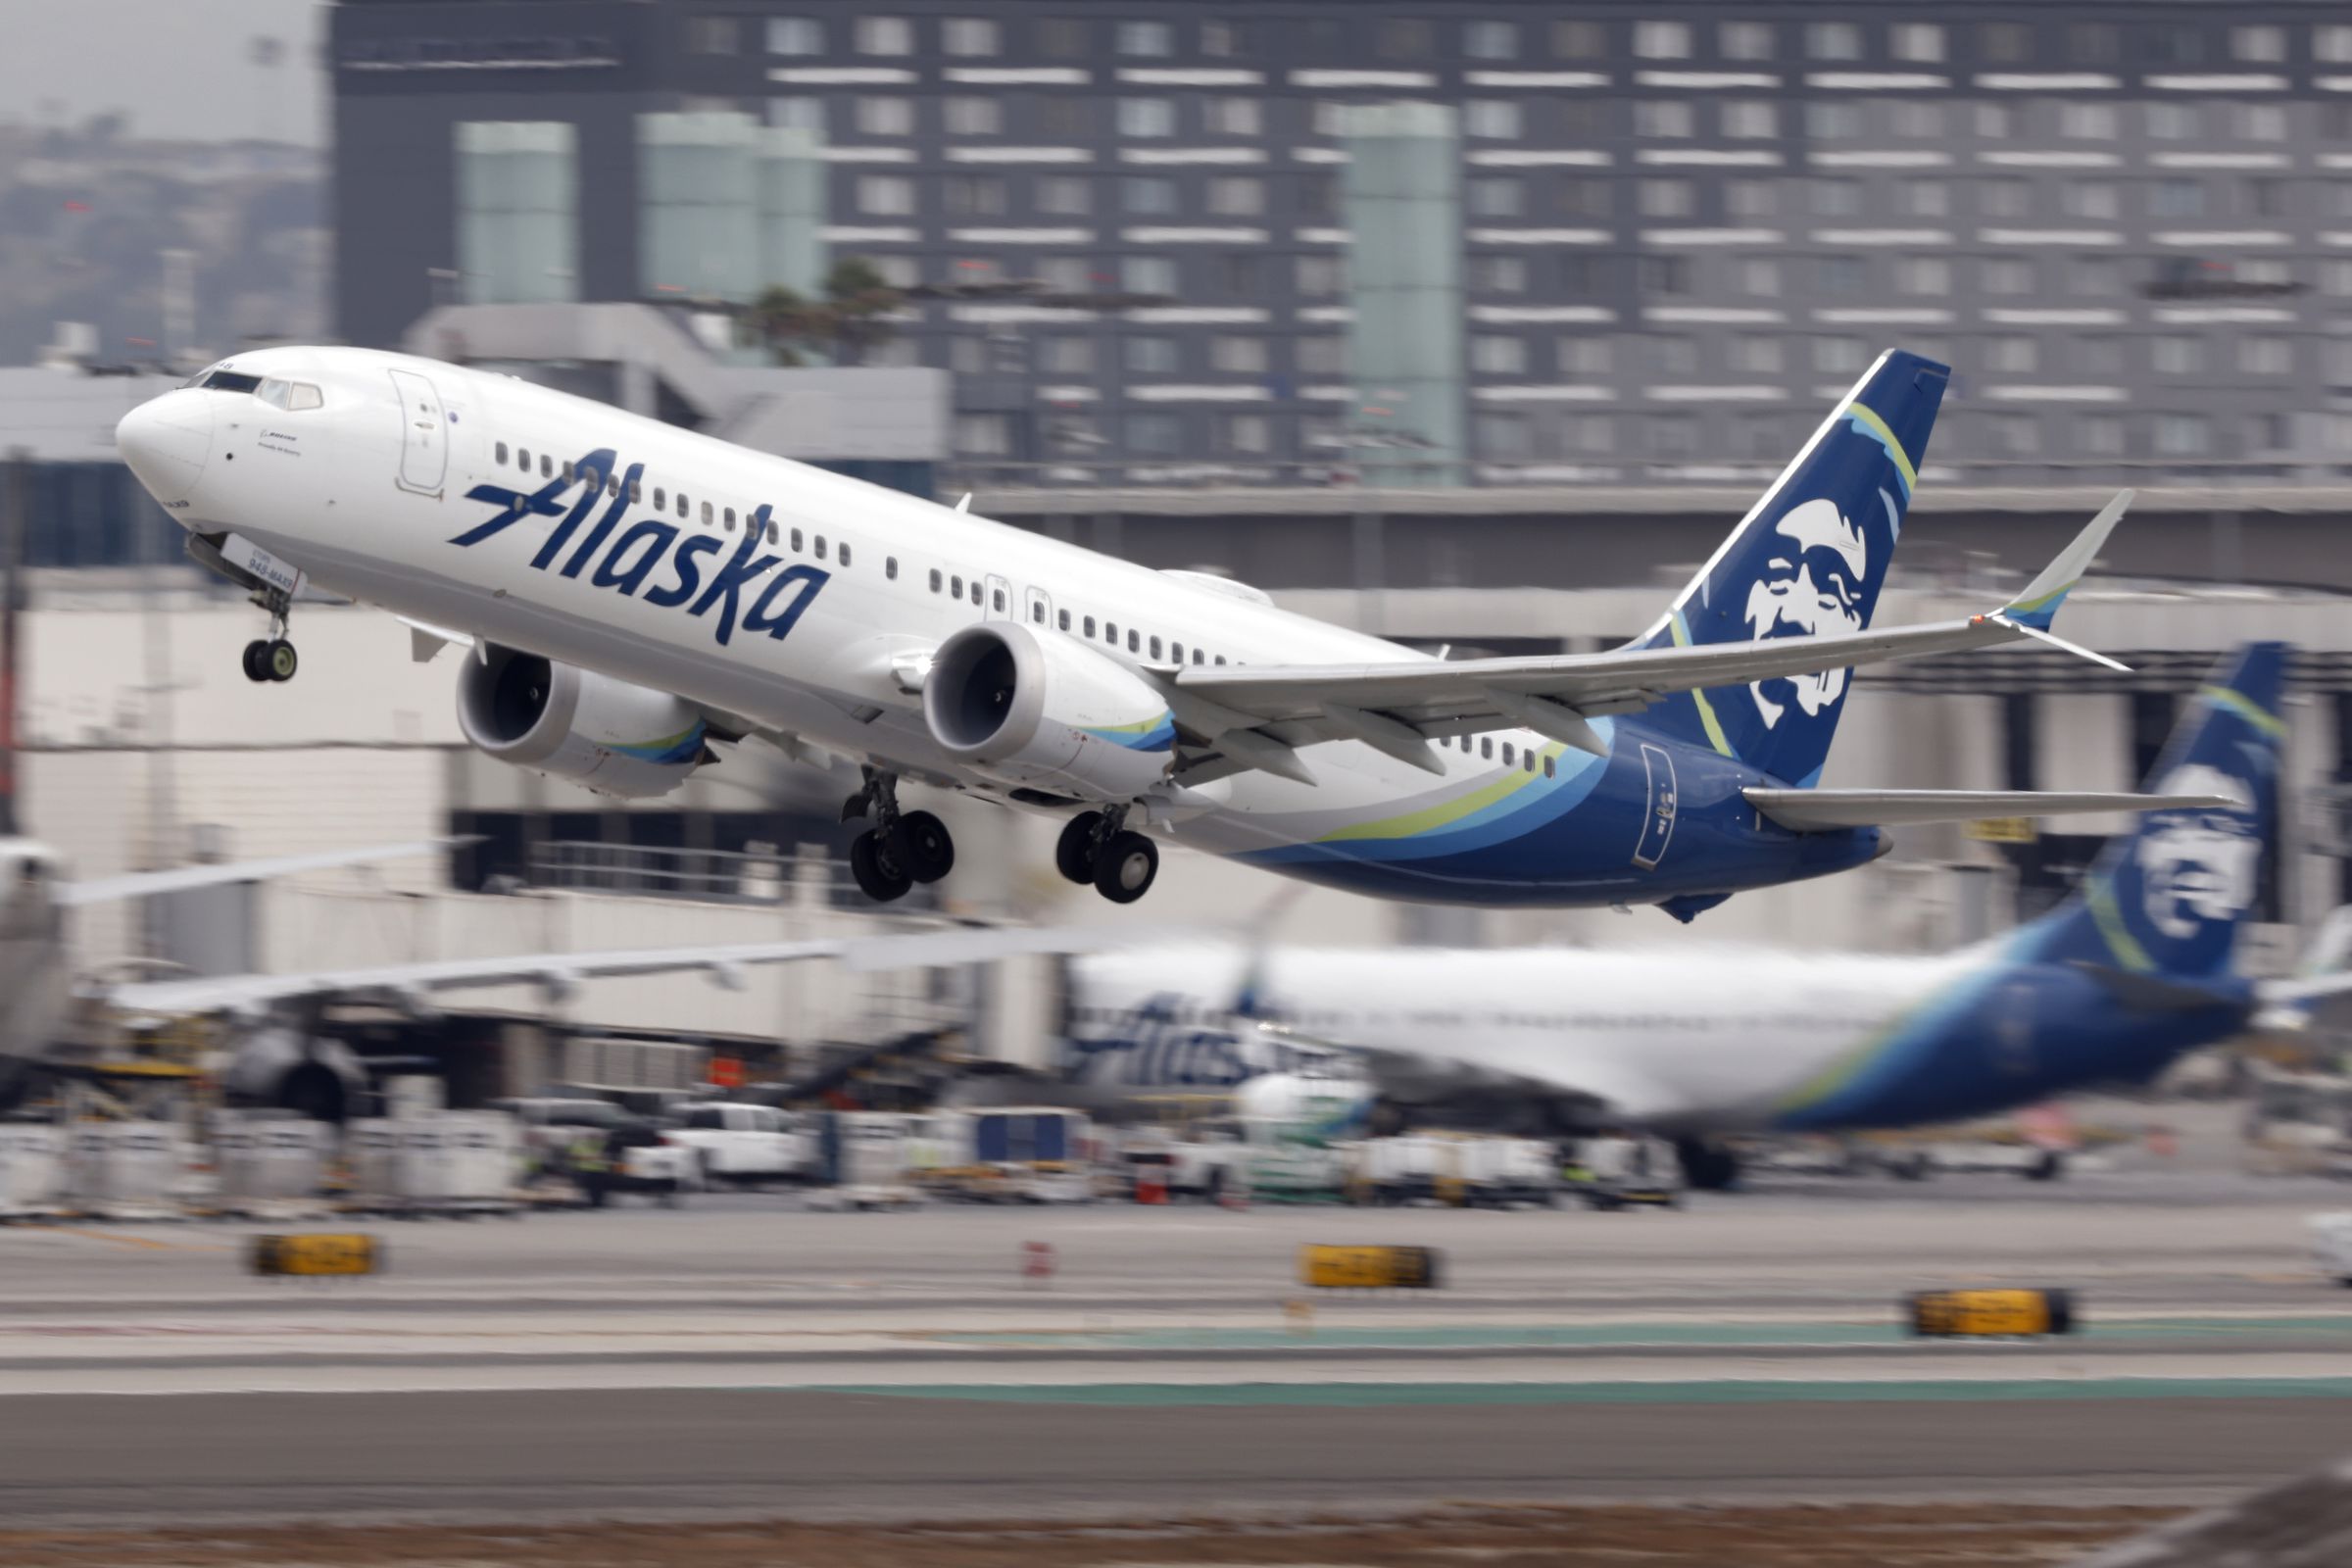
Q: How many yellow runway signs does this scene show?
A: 3